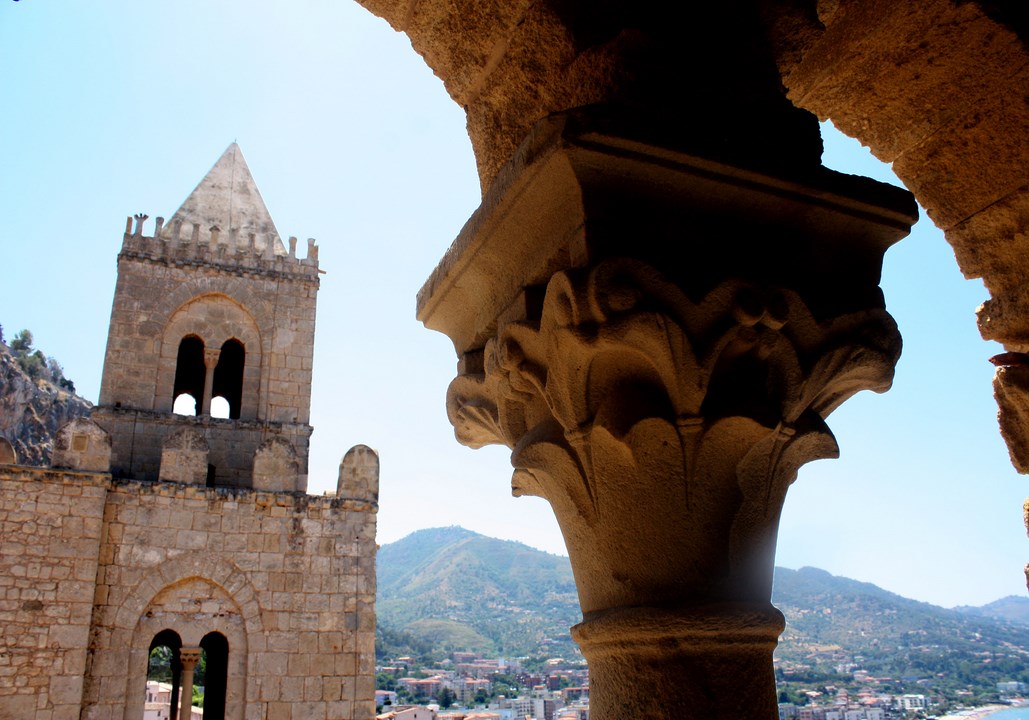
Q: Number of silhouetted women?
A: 0